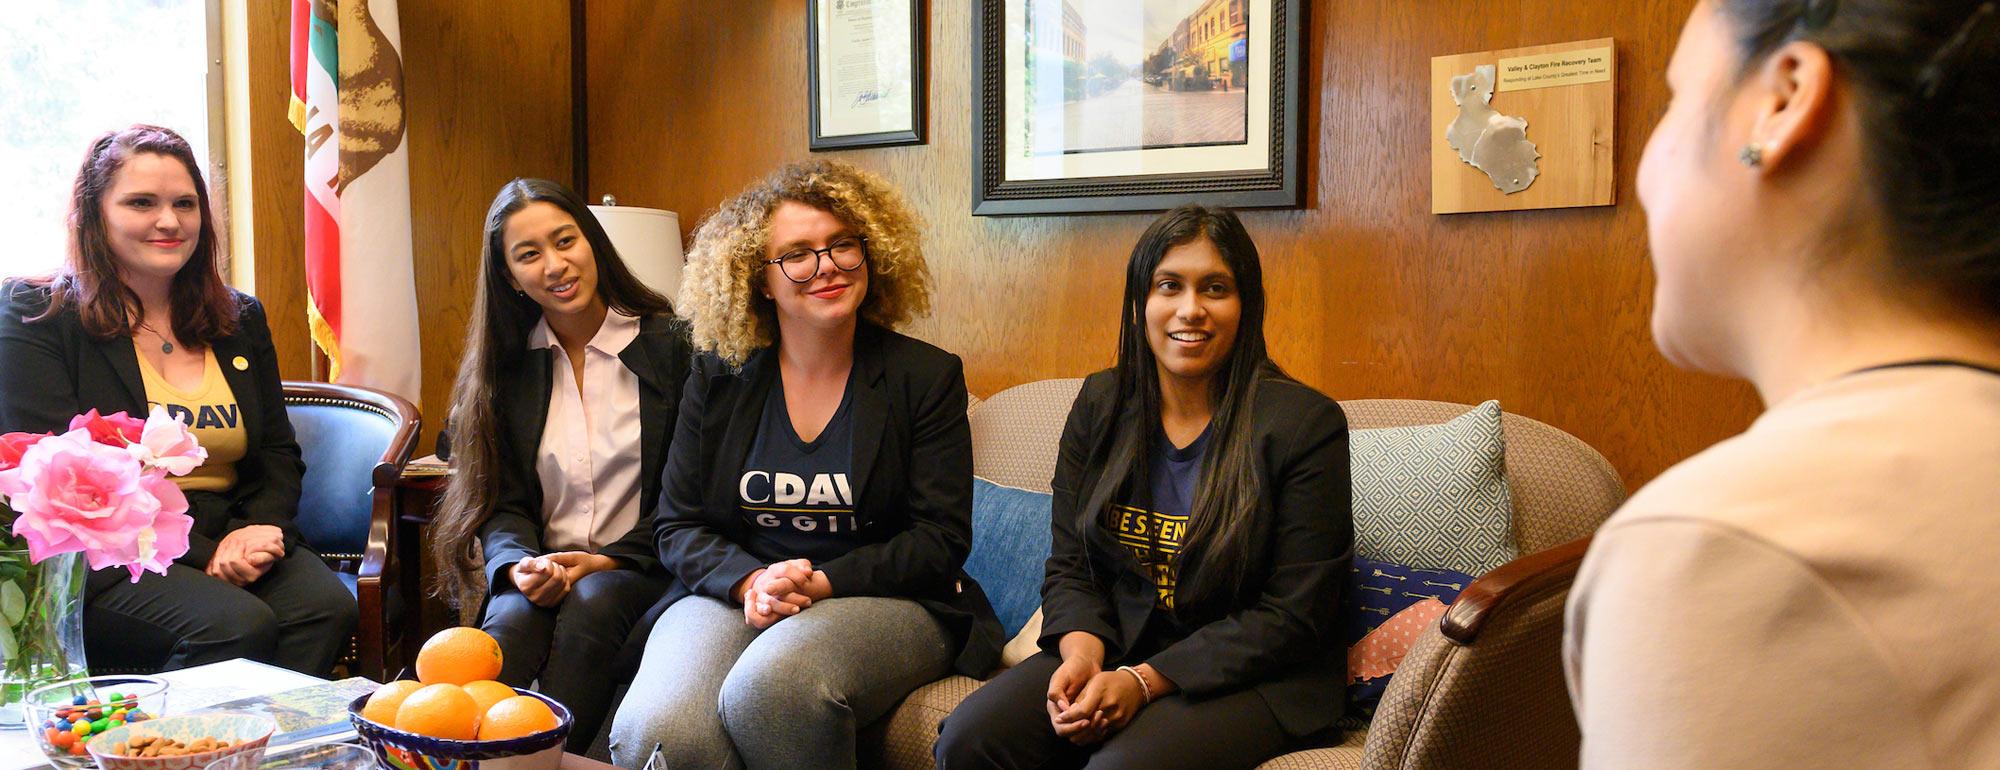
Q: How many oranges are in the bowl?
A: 5